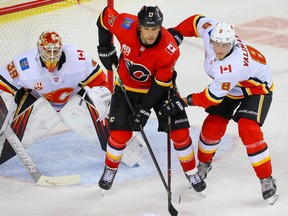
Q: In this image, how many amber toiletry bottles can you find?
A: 0